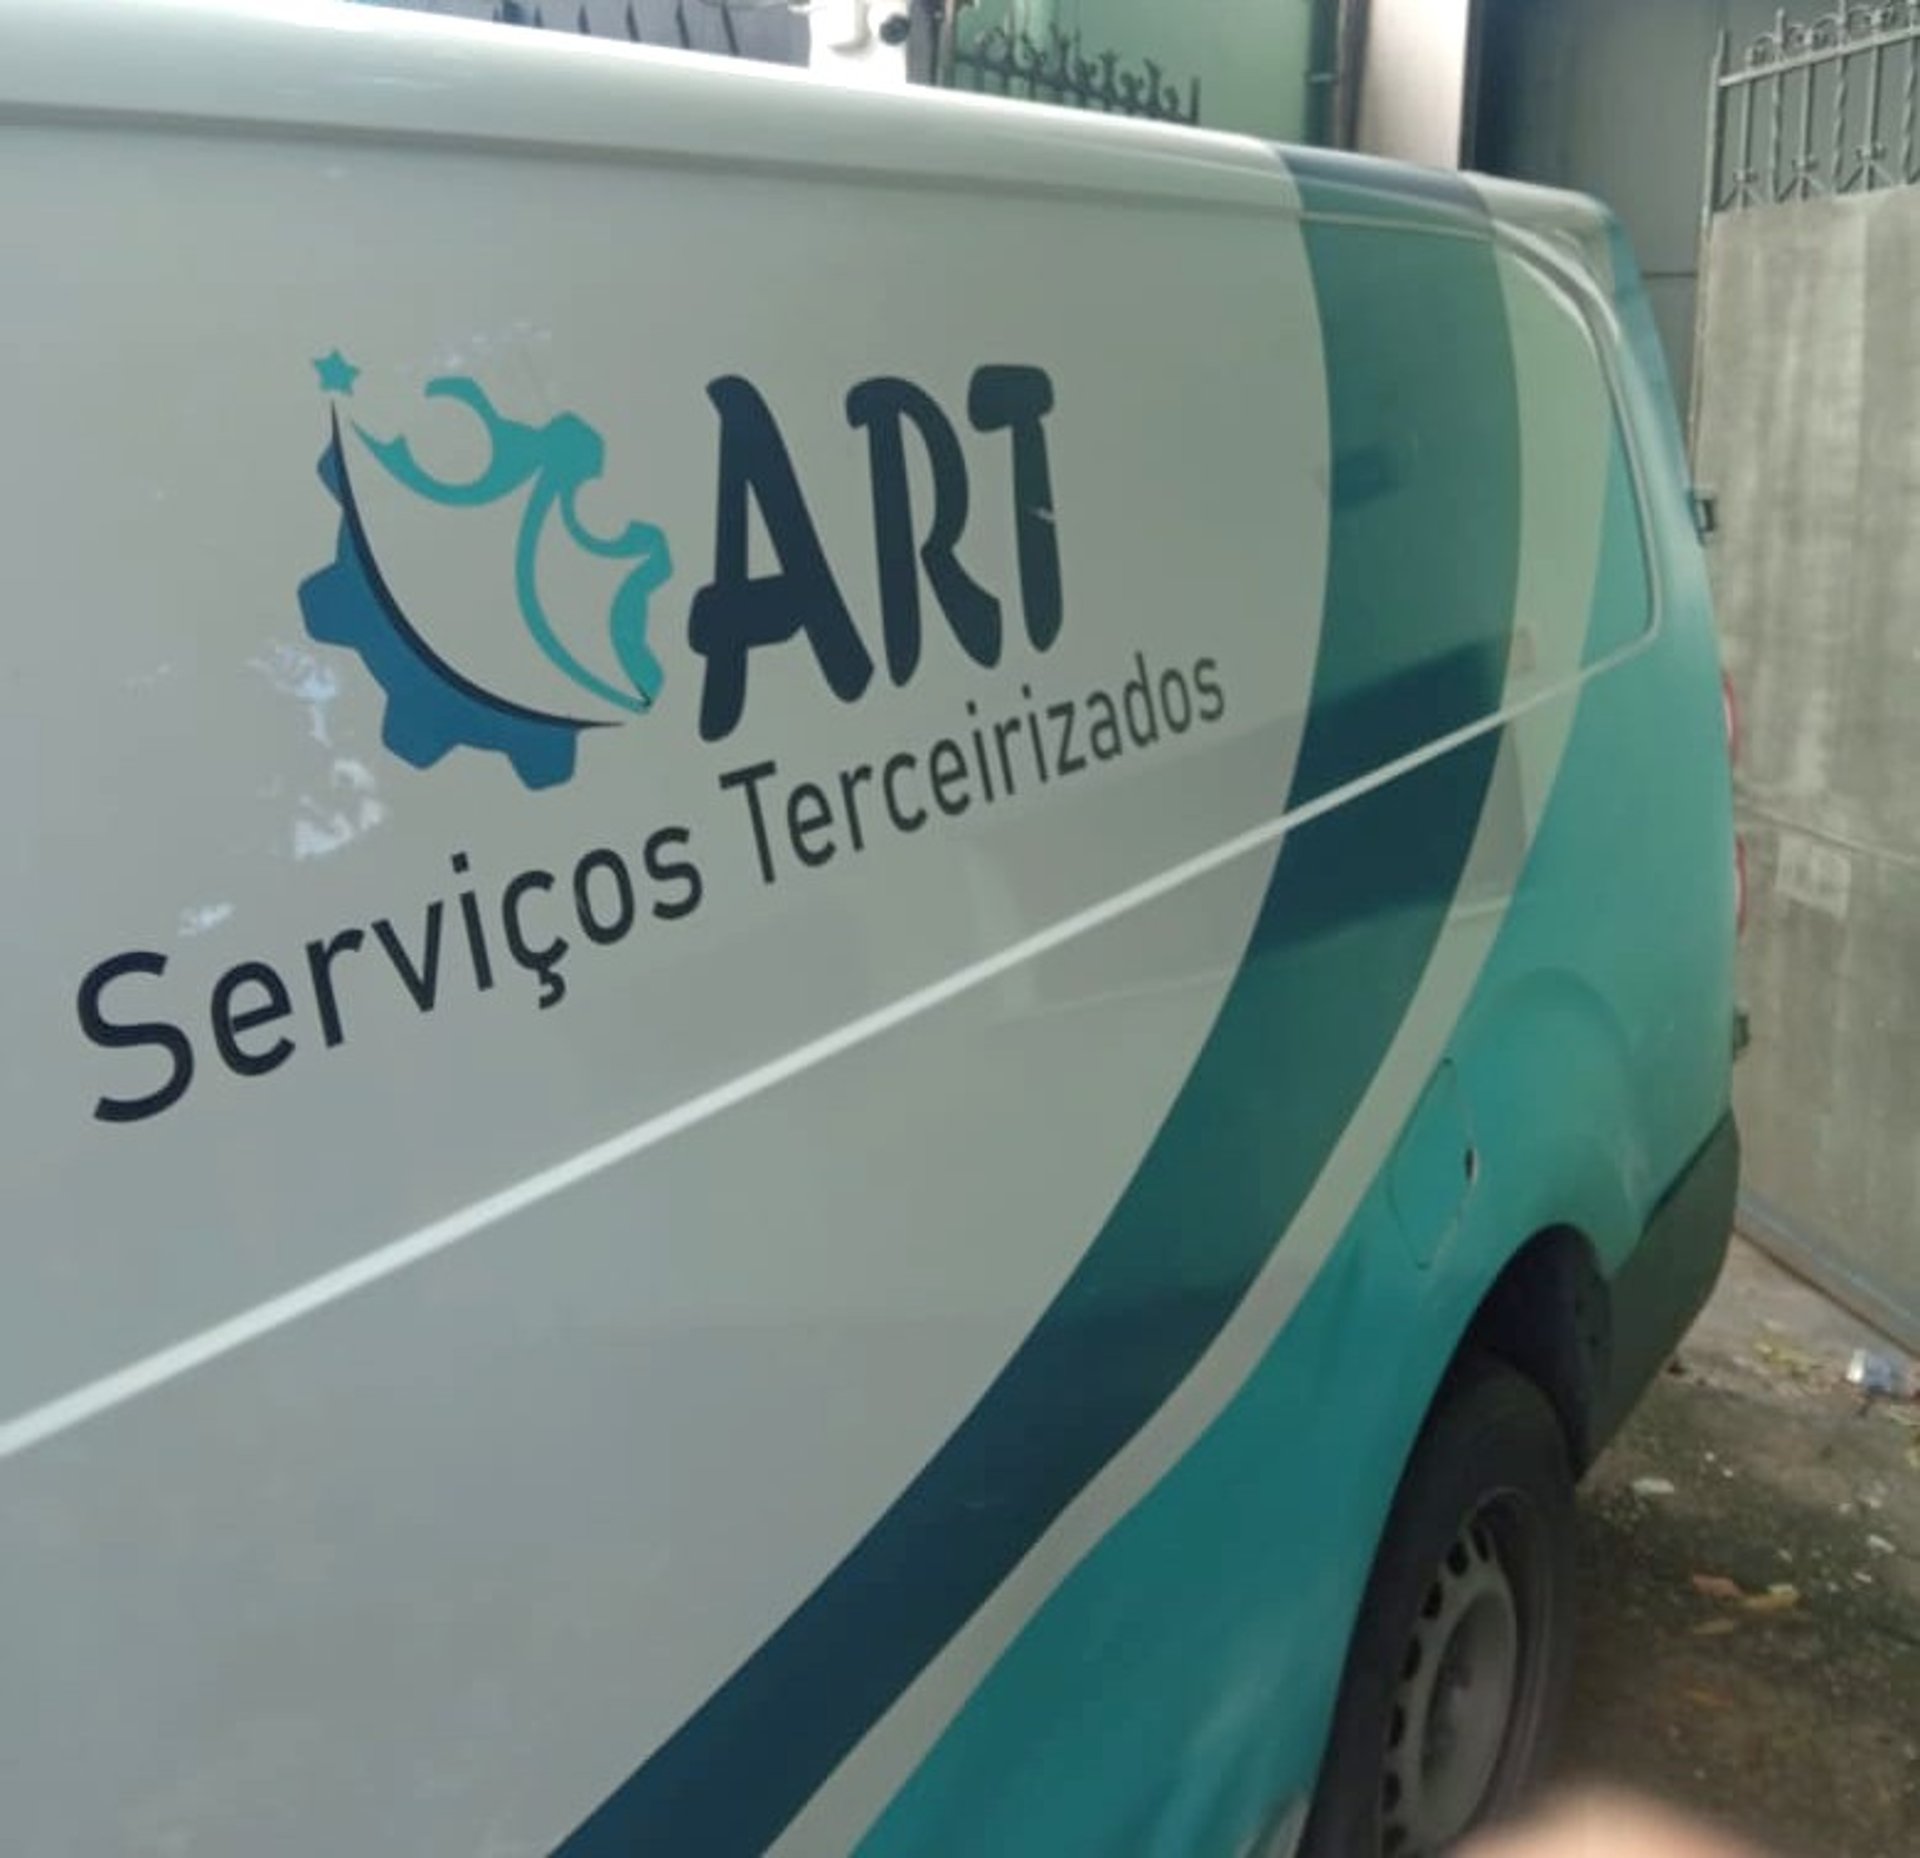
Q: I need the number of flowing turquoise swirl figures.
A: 2